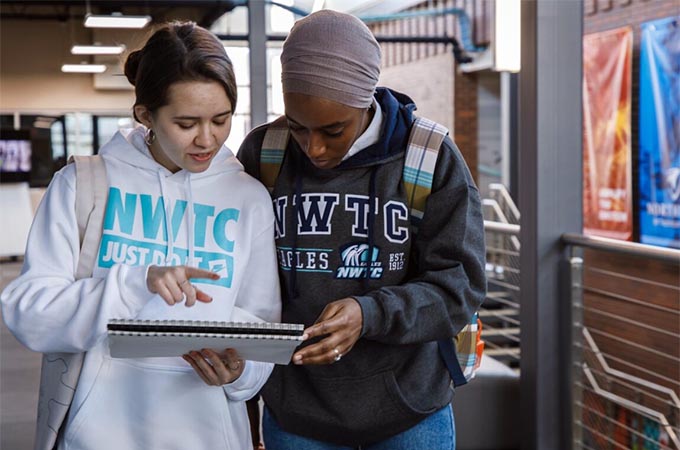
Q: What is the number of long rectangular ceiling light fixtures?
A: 3